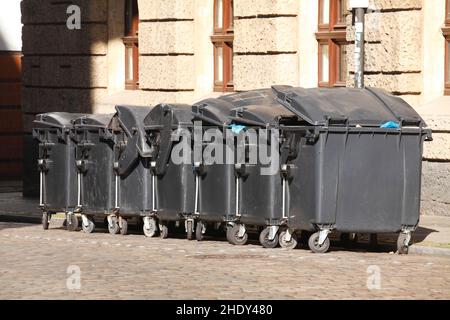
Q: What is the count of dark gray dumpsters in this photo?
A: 7